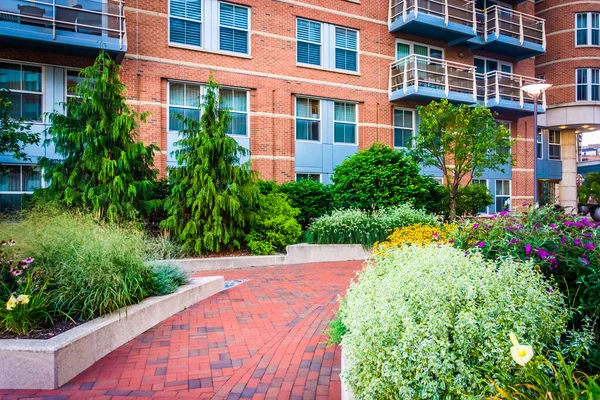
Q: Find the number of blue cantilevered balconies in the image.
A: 5